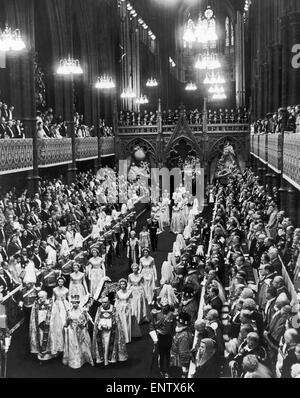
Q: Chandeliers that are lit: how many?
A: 12